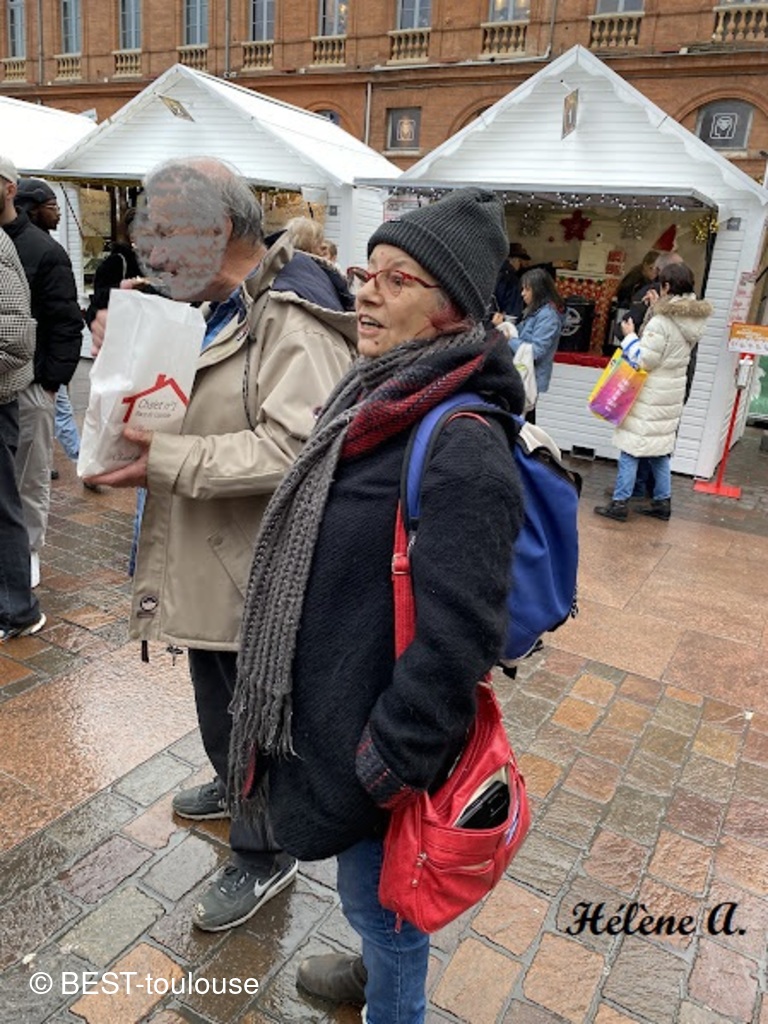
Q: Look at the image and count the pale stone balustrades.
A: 10